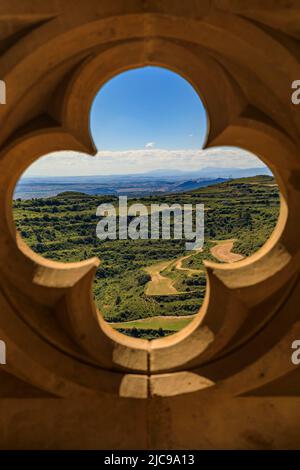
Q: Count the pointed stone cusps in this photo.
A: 4